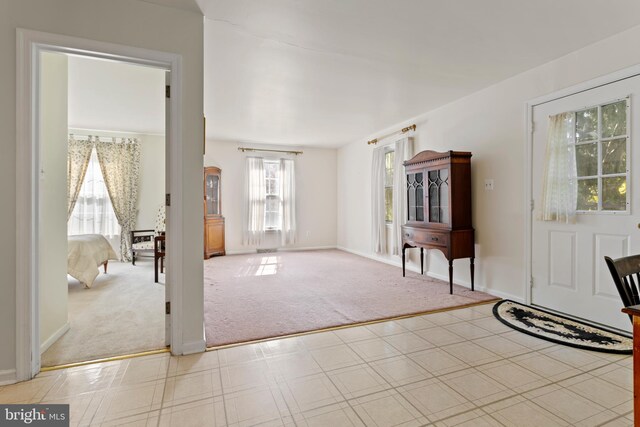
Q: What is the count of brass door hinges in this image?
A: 3